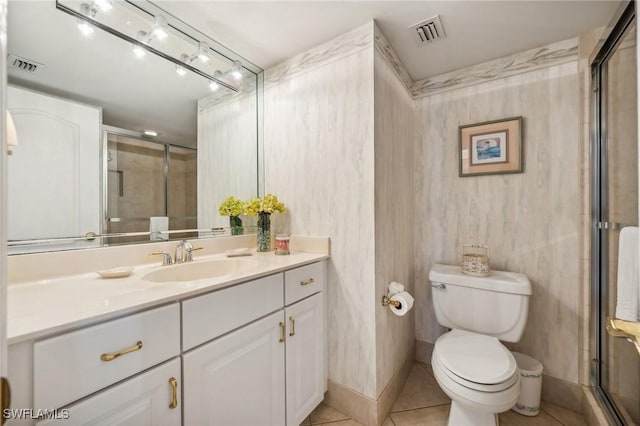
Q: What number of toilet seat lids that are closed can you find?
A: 1